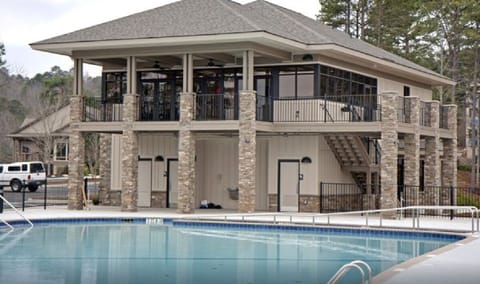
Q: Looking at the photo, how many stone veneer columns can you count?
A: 9